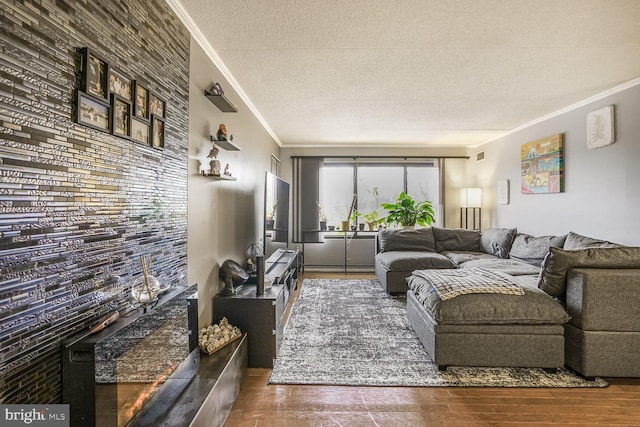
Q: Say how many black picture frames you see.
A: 8